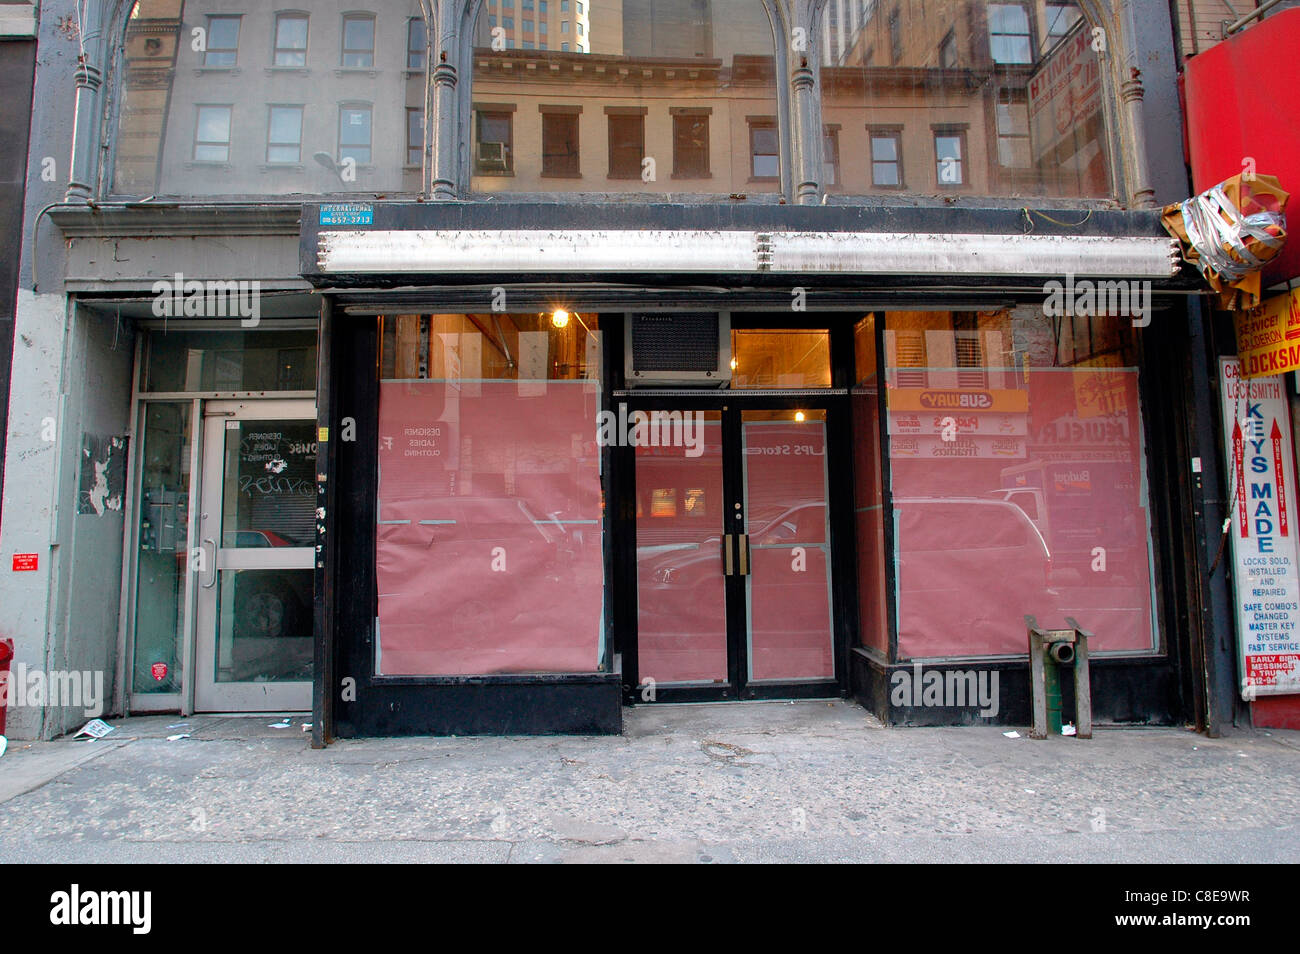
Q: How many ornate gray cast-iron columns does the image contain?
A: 4